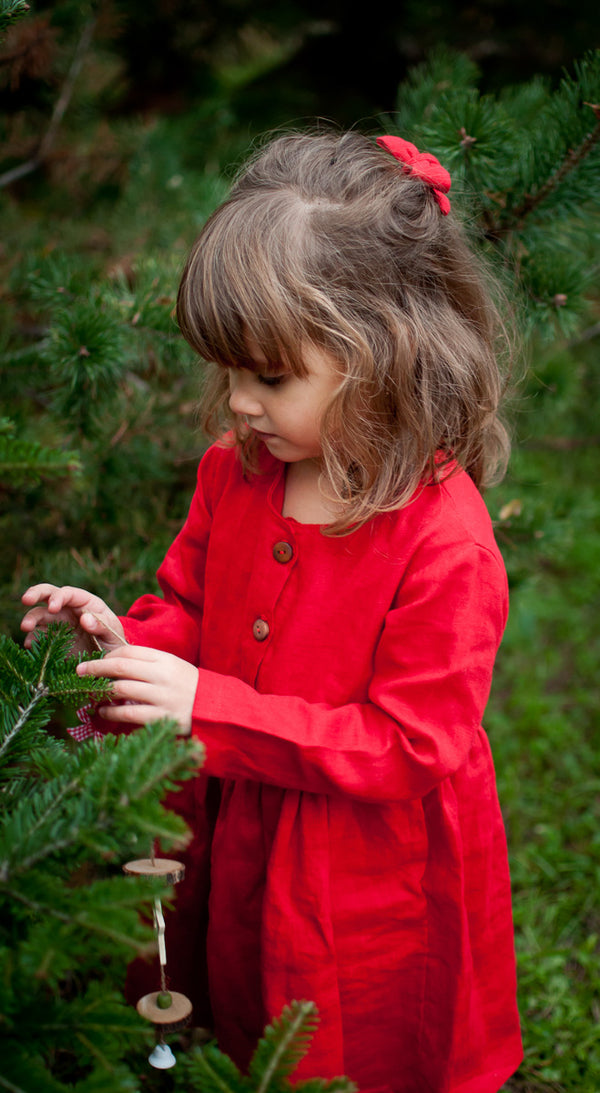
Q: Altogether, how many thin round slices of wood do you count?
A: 2